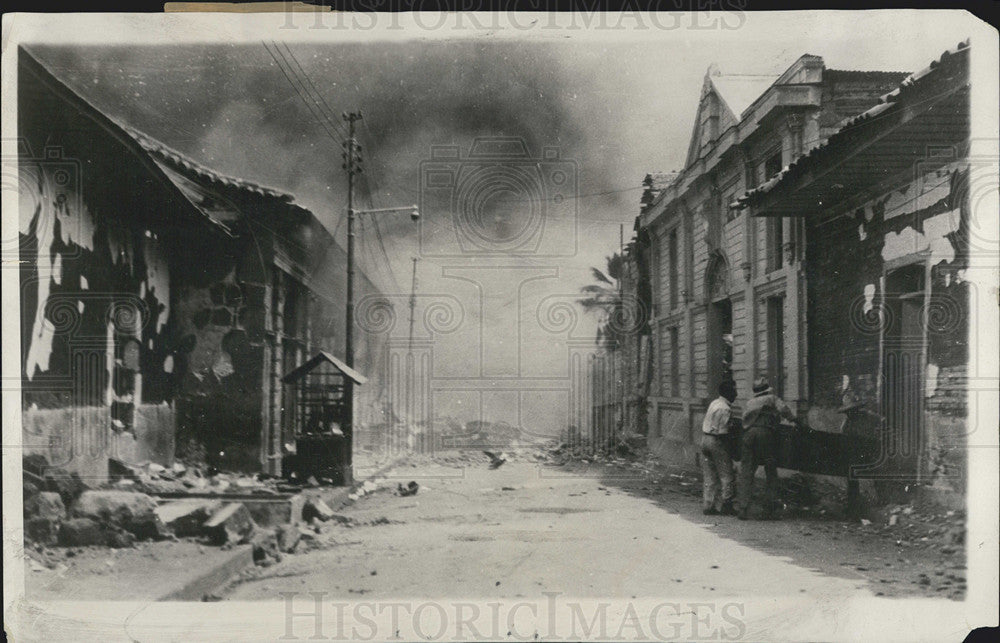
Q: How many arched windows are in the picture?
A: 1